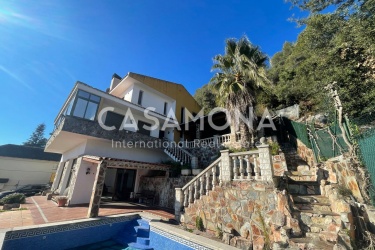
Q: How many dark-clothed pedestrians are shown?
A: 0